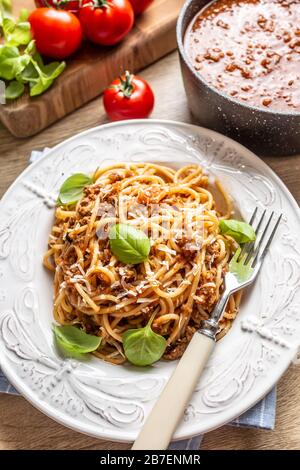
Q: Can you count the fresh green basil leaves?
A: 5